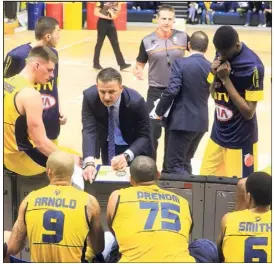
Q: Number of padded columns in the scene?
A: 4